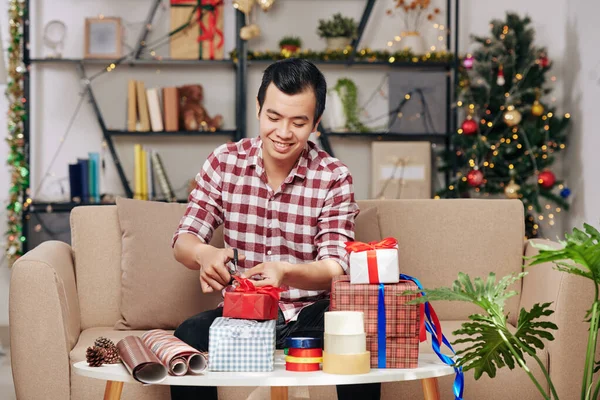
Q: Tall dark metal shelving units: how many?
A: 2